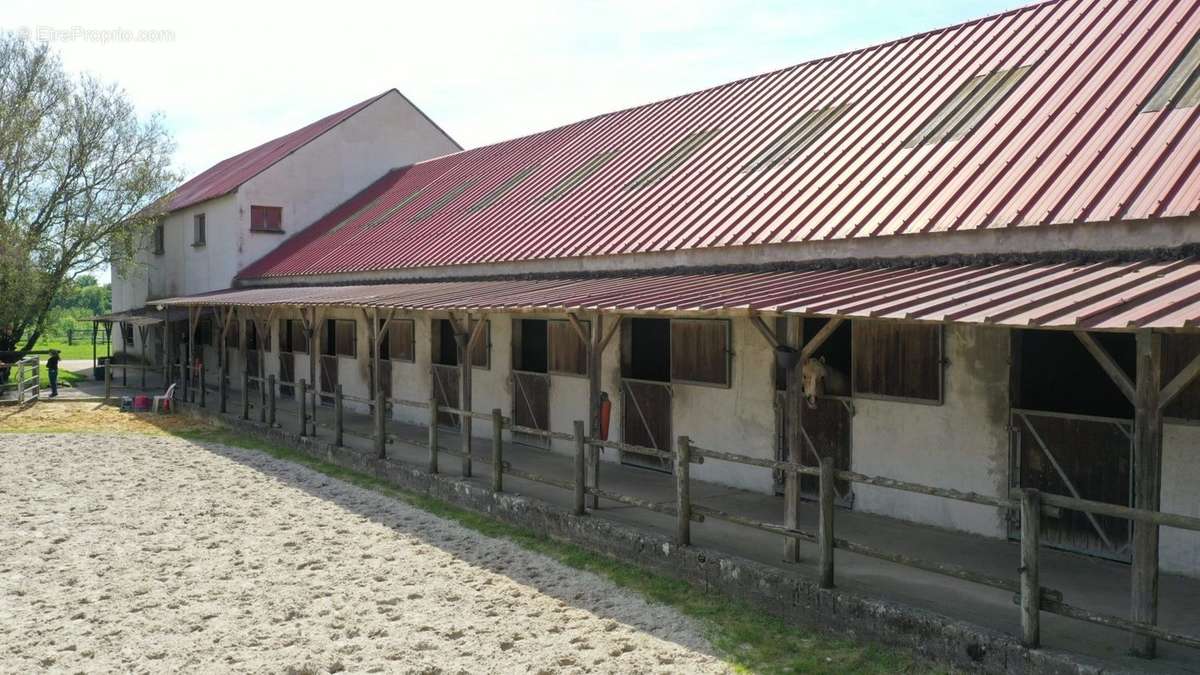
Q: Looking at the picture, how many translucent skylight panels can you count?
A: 9